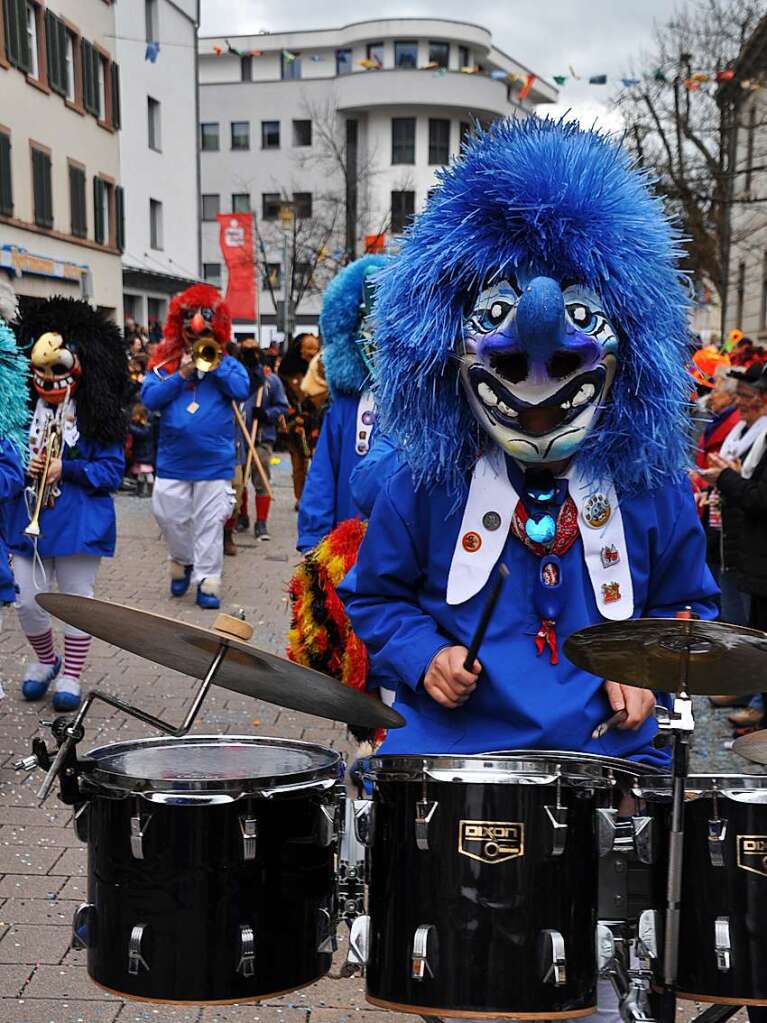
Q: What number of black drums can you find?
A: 3